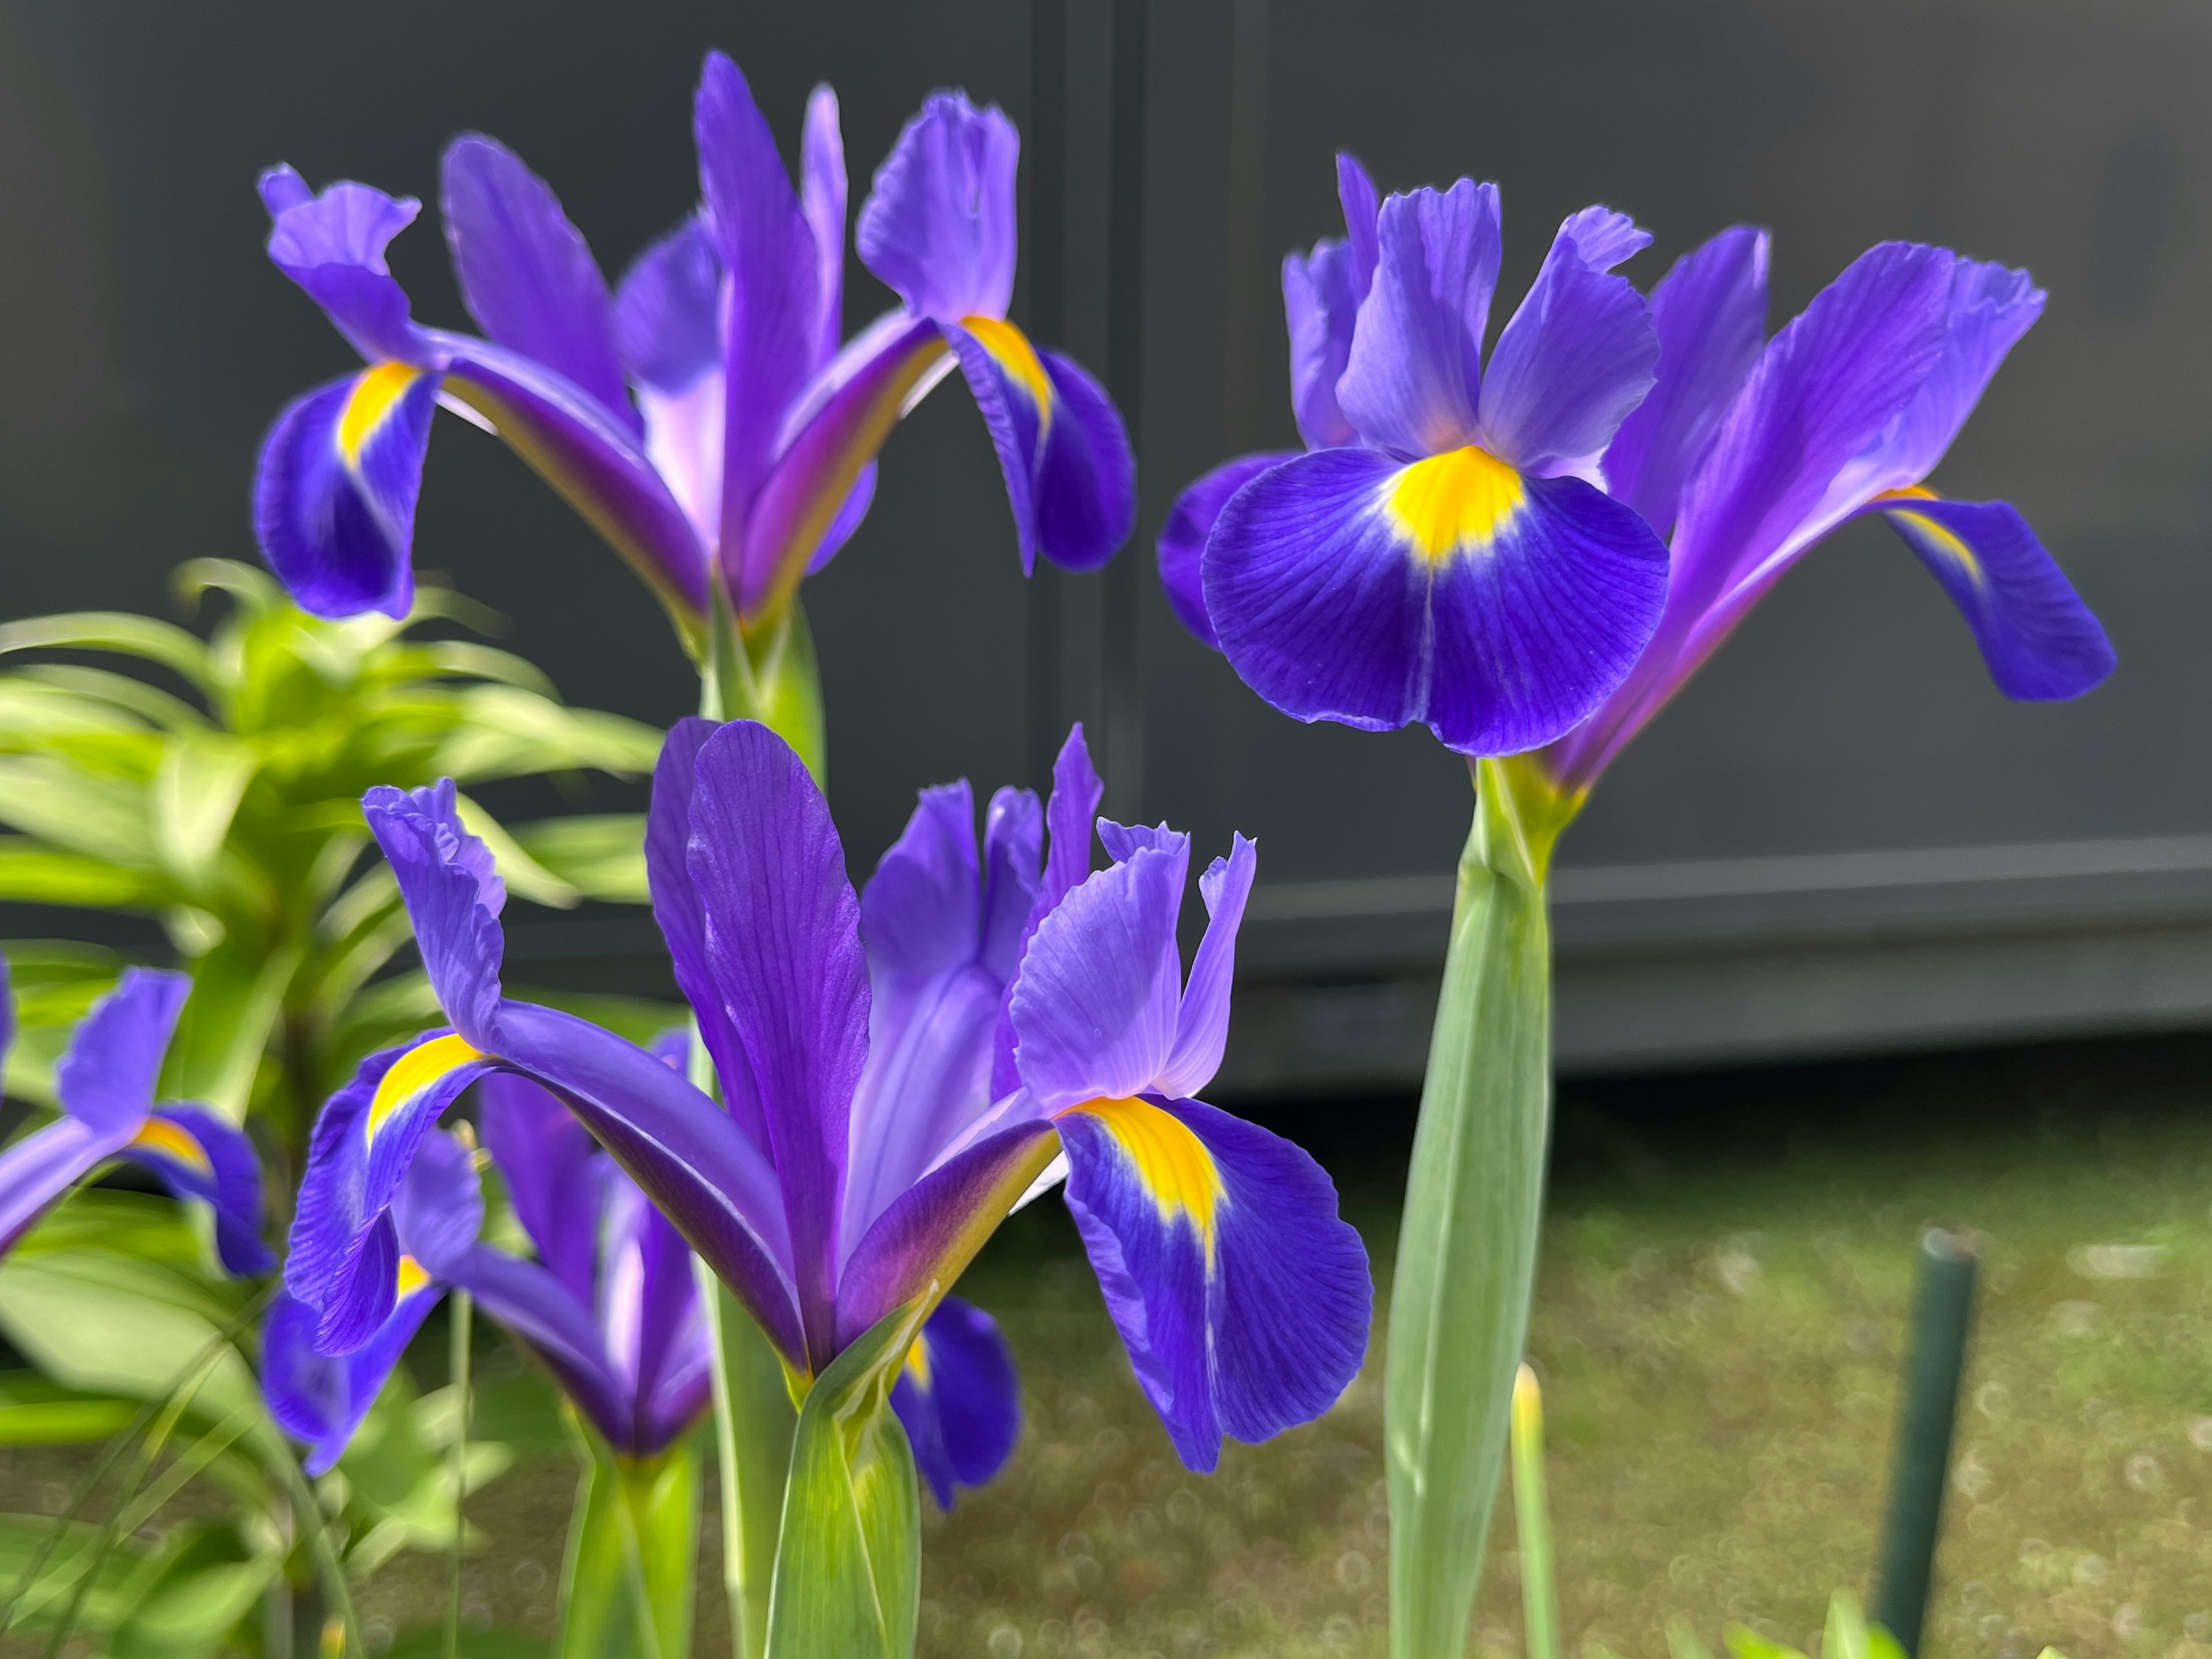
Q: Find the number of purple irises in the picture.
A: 5